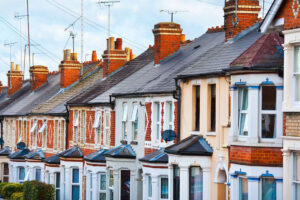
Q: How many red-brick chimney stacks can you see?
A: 6